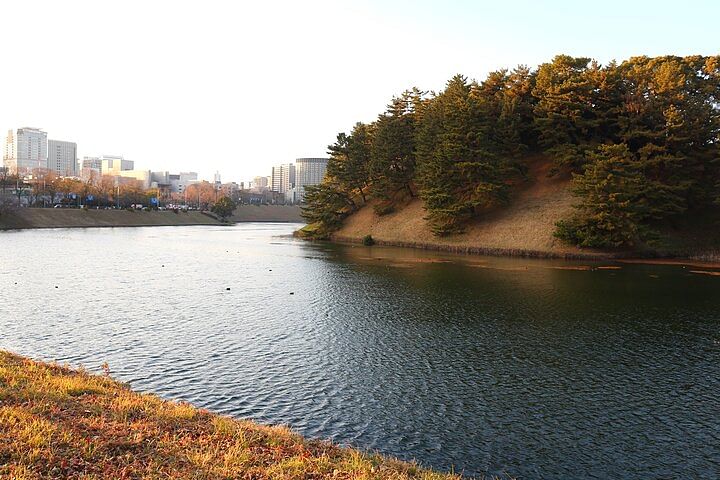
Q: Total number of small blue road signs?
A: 3